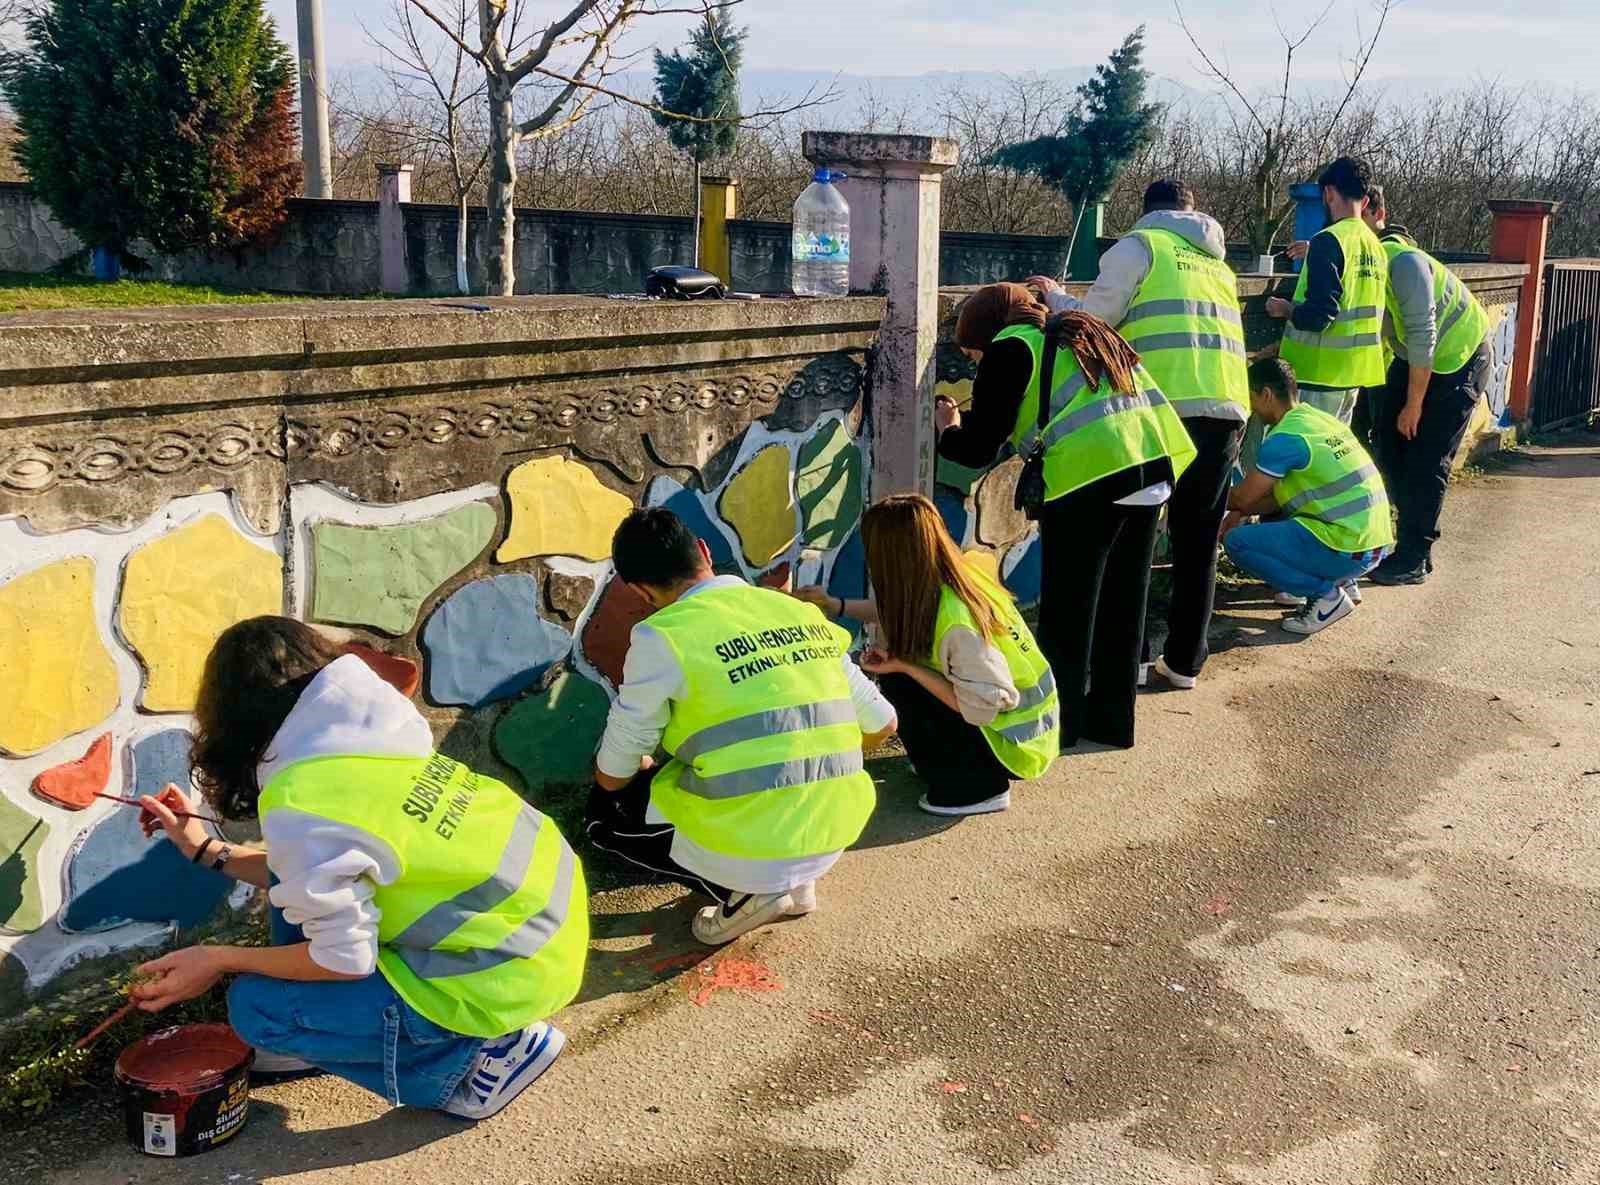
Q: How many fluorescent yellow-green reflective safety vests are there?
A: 8